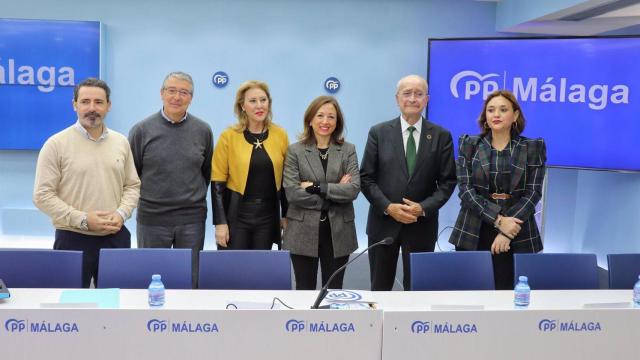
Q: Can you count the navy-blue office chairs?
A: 6